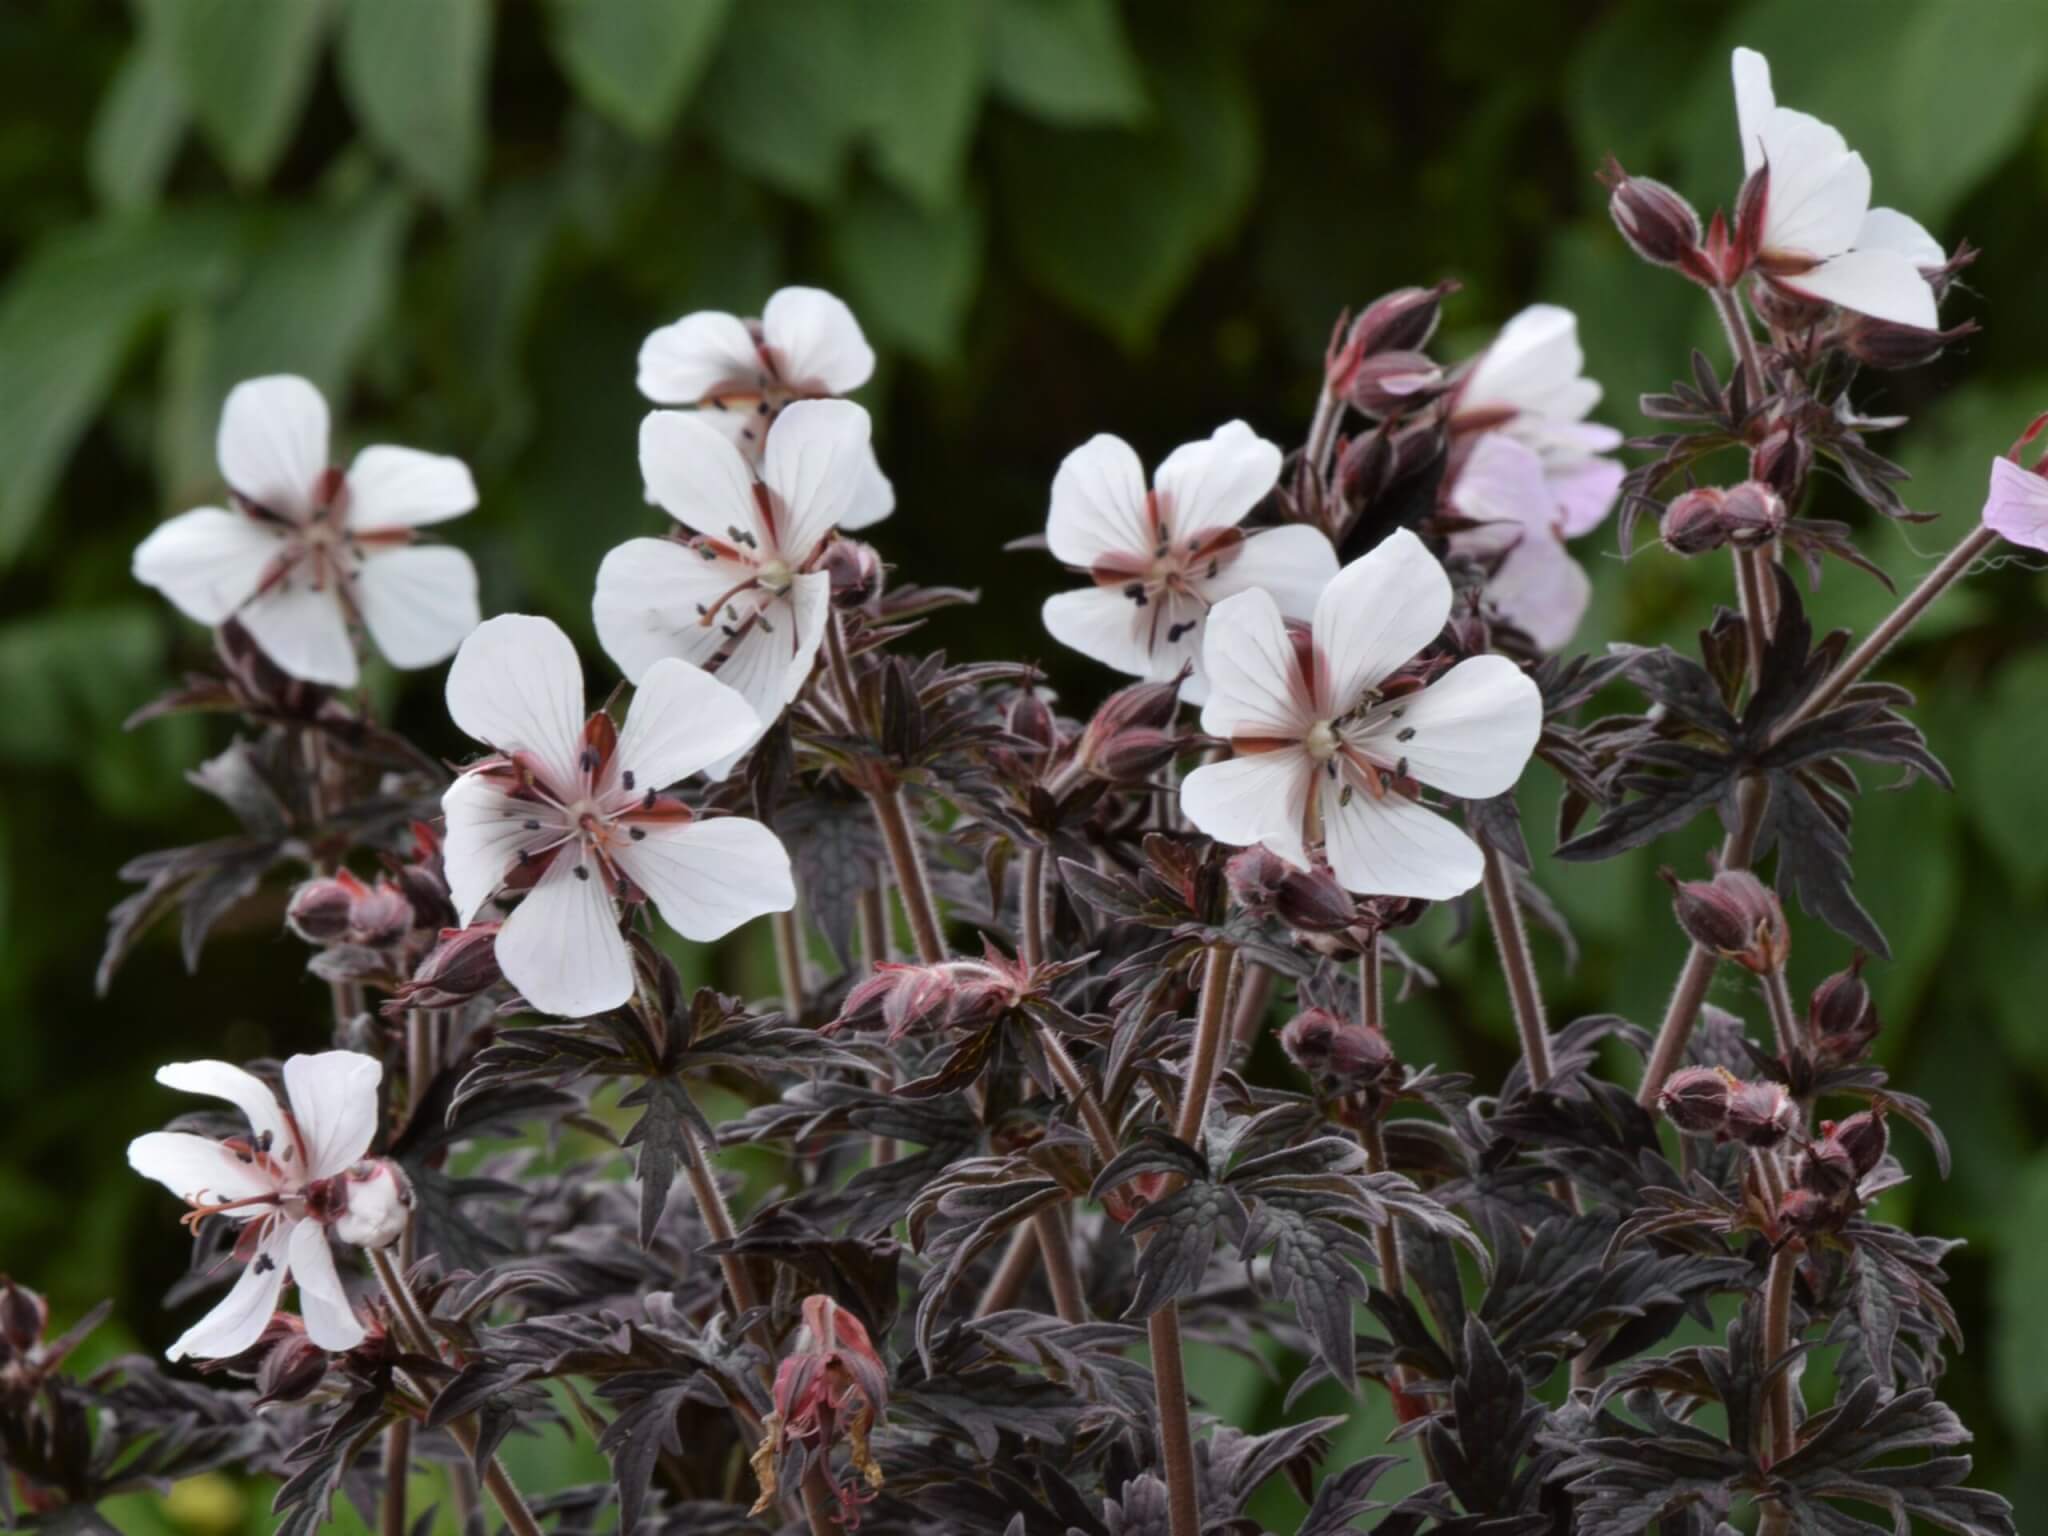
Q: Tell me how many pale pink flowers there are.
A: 2